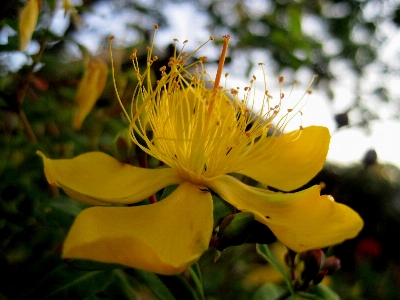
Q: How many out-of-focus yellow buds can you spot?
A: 2